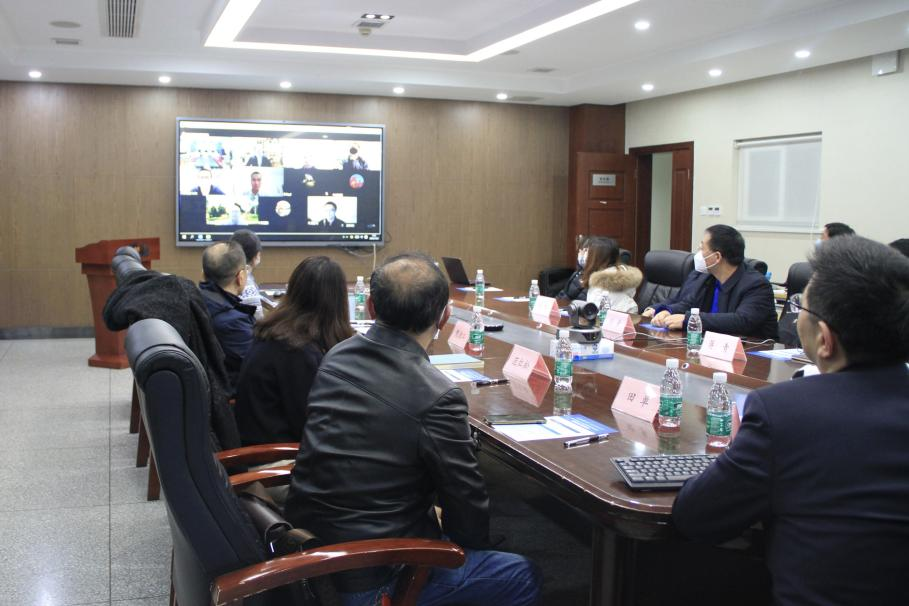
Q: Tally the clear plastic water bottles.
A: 9